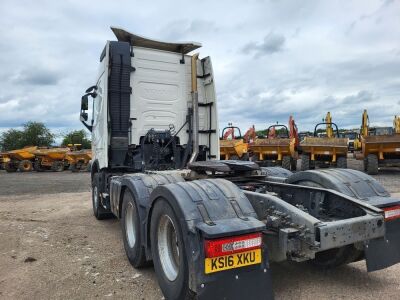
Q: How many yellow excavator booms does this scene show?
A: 3